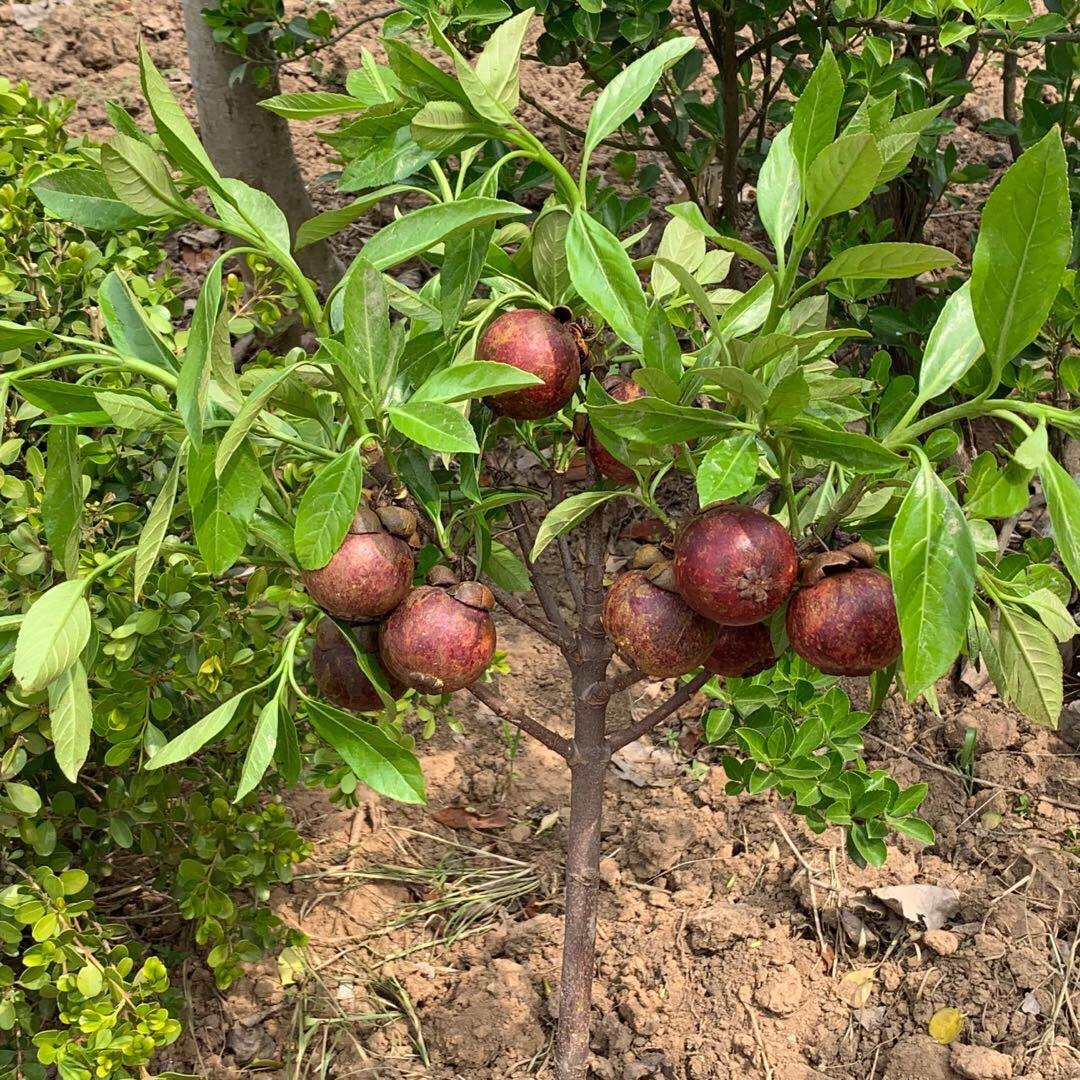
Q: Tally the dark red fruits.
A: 9